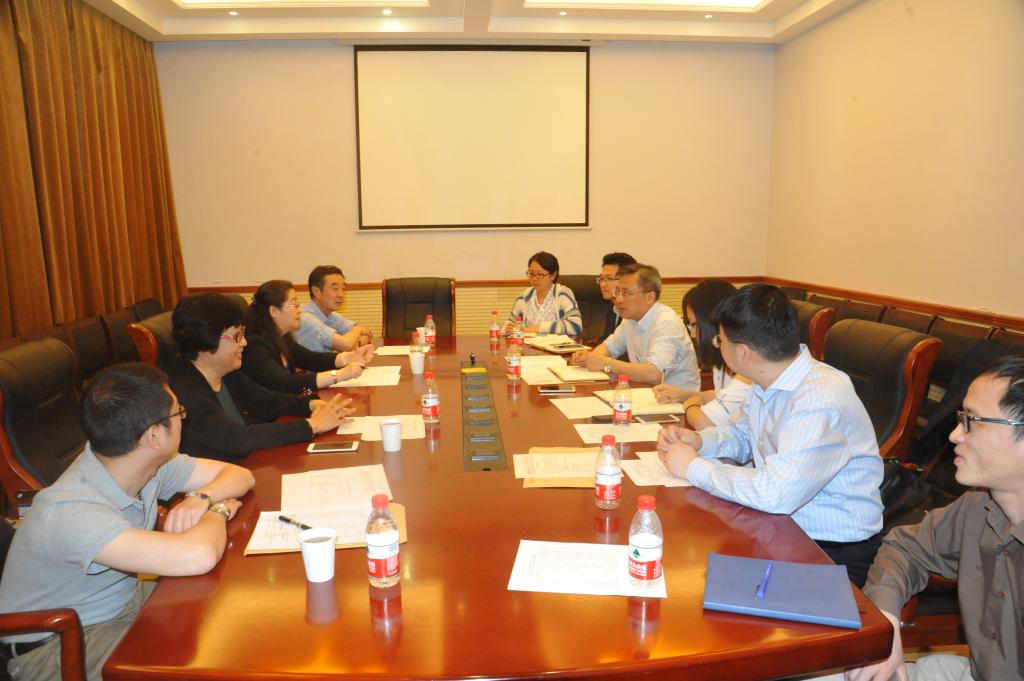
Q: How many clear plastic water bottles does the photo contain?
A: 10